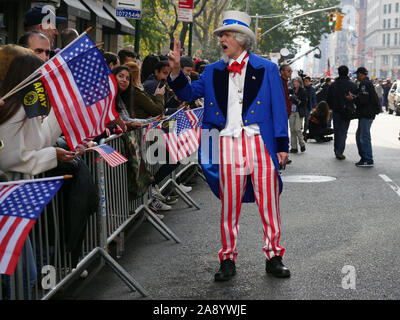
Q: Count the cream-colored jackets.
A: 1